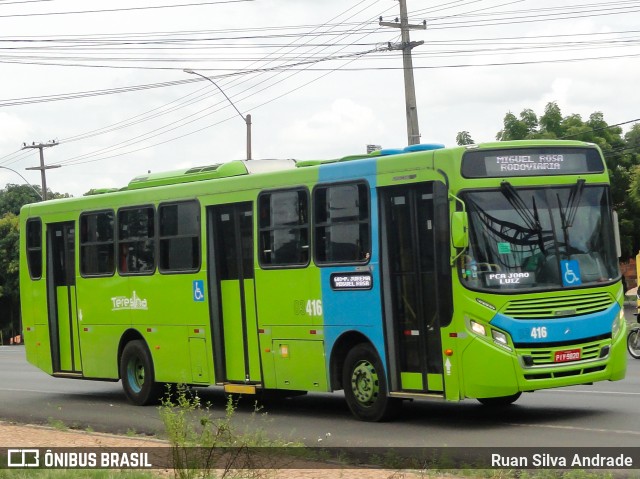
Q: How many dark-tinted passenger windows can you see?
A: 6